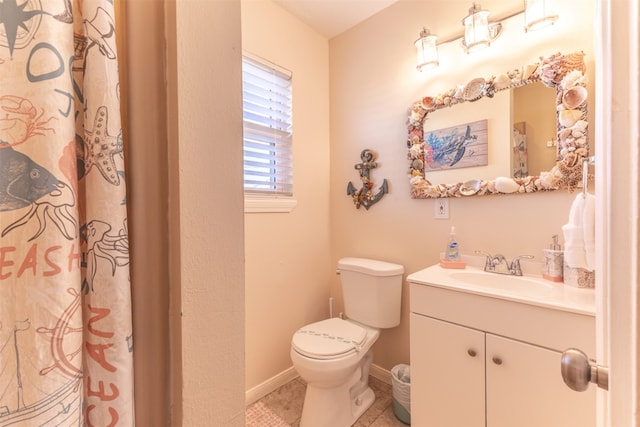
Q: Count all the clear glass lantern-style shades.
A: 3